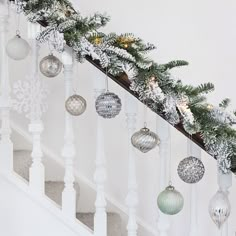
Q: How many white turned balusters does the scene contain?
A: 8